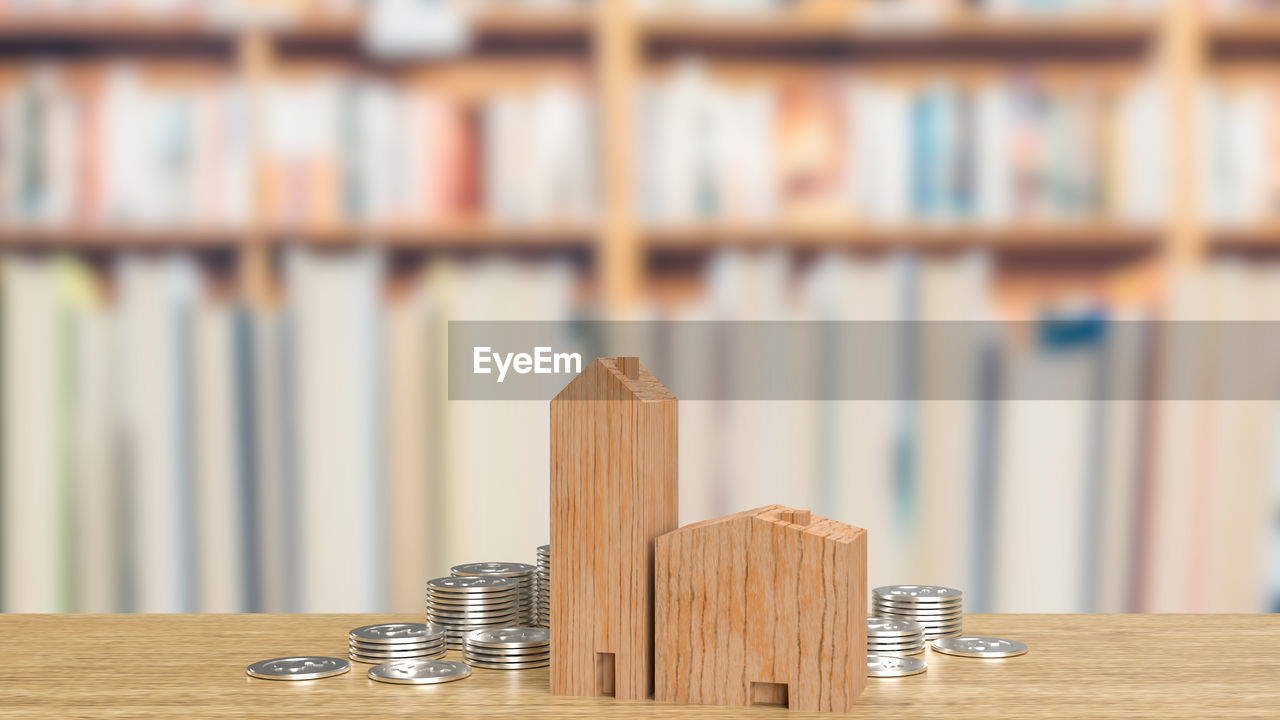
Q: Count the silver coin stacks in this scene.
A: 7